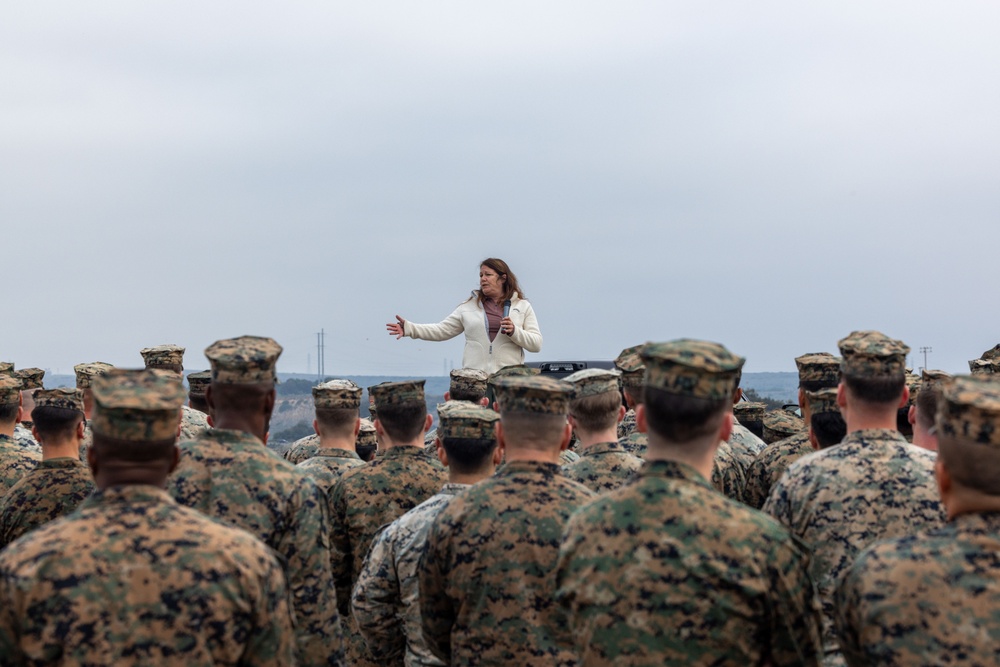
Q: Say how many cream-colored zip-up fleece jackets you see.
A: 1